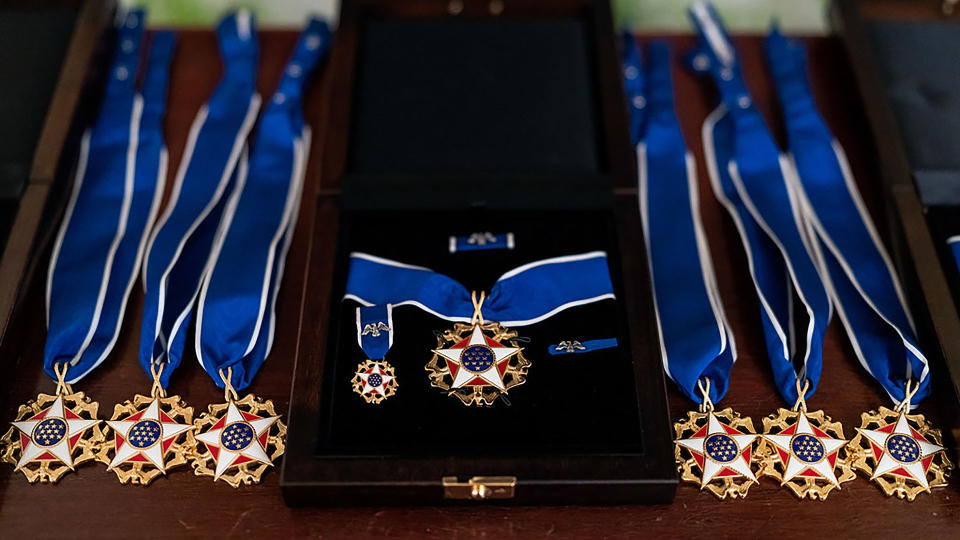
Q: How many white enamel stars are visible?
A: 8